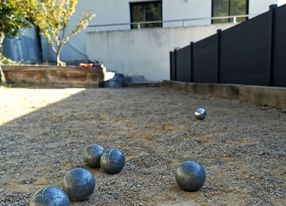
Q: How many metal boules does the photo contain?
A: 6